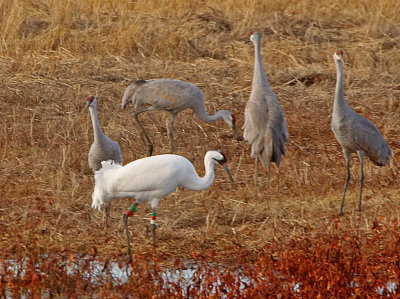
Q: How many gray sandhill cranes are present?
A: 4